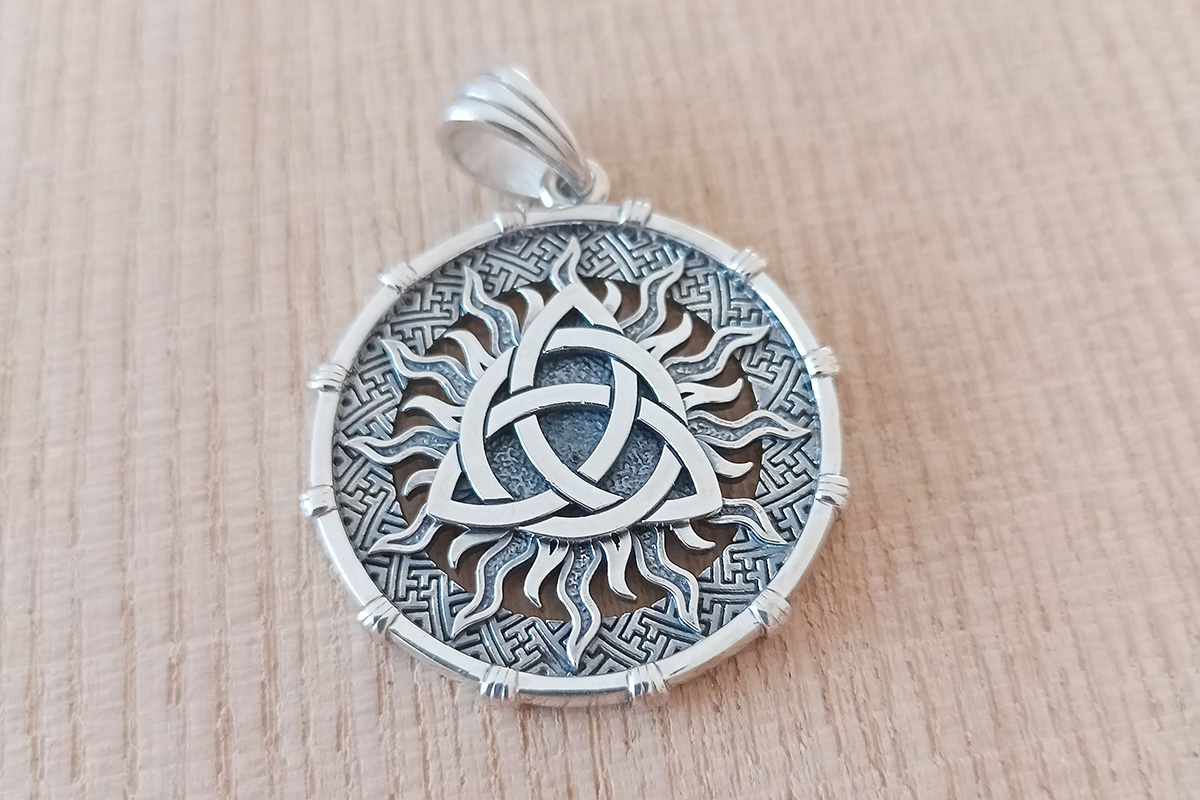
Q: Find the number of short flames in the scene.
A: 12